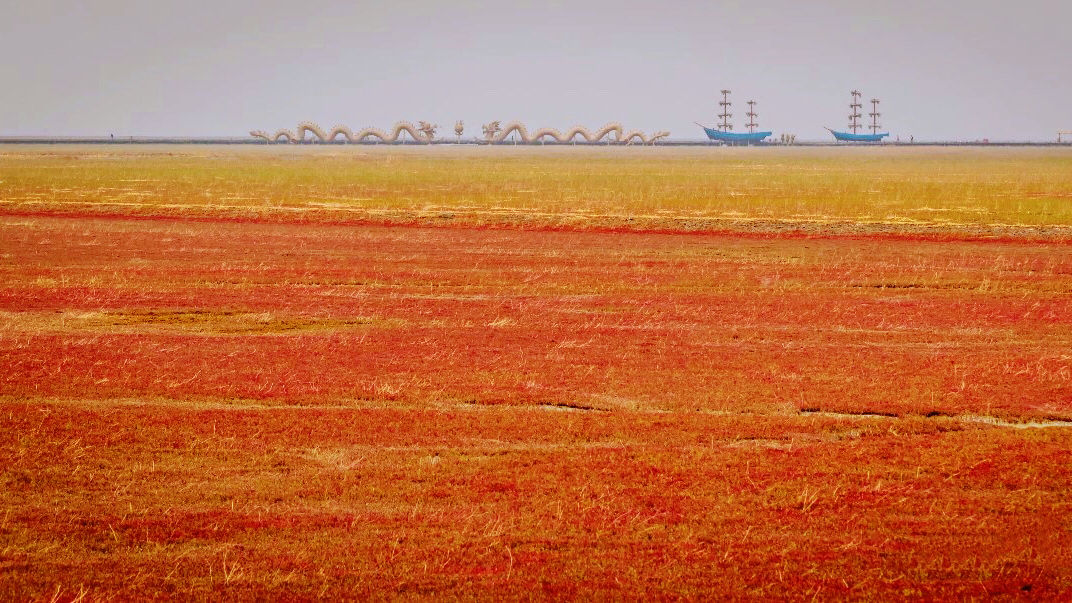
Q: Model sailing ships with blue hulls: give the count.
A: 2